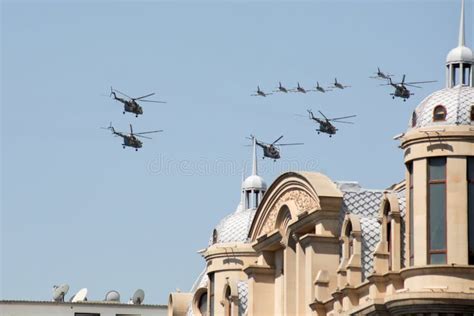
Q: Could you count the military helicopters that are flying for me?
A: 5